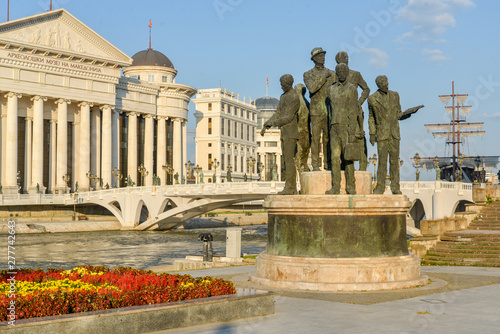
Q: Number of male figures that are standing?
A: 6